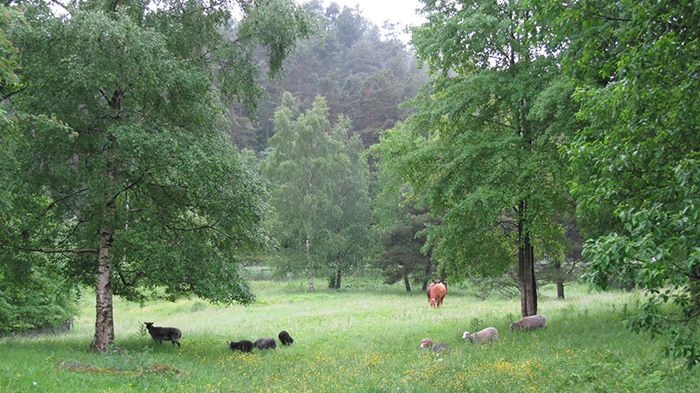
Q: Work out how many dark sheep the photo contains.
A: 4